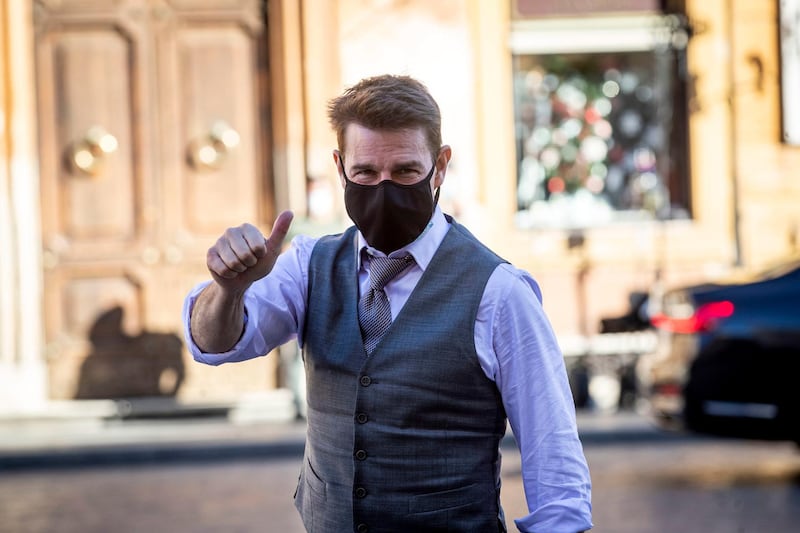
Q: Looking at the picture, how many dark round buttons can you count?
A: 5